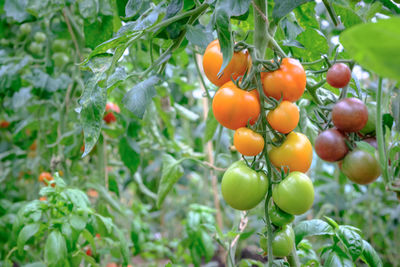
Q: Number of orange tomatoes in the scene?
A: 6